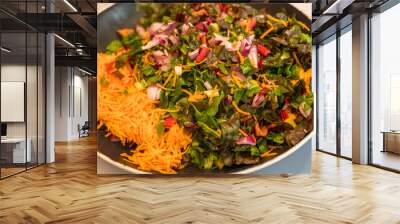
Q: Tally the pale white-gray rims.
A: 1